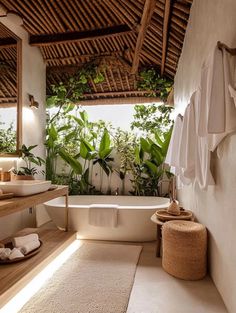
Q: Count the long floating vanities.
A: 1